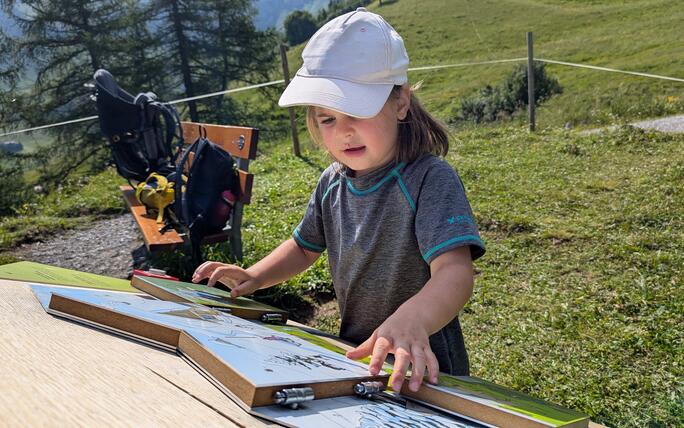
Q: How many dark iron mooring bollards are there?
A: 0